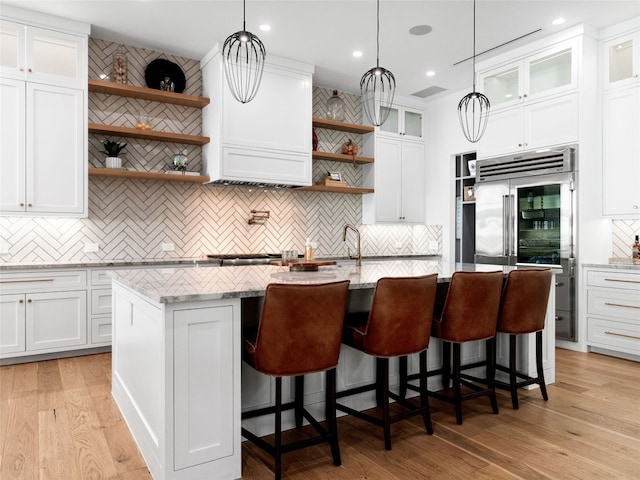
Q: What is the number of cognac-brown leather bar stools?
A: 4